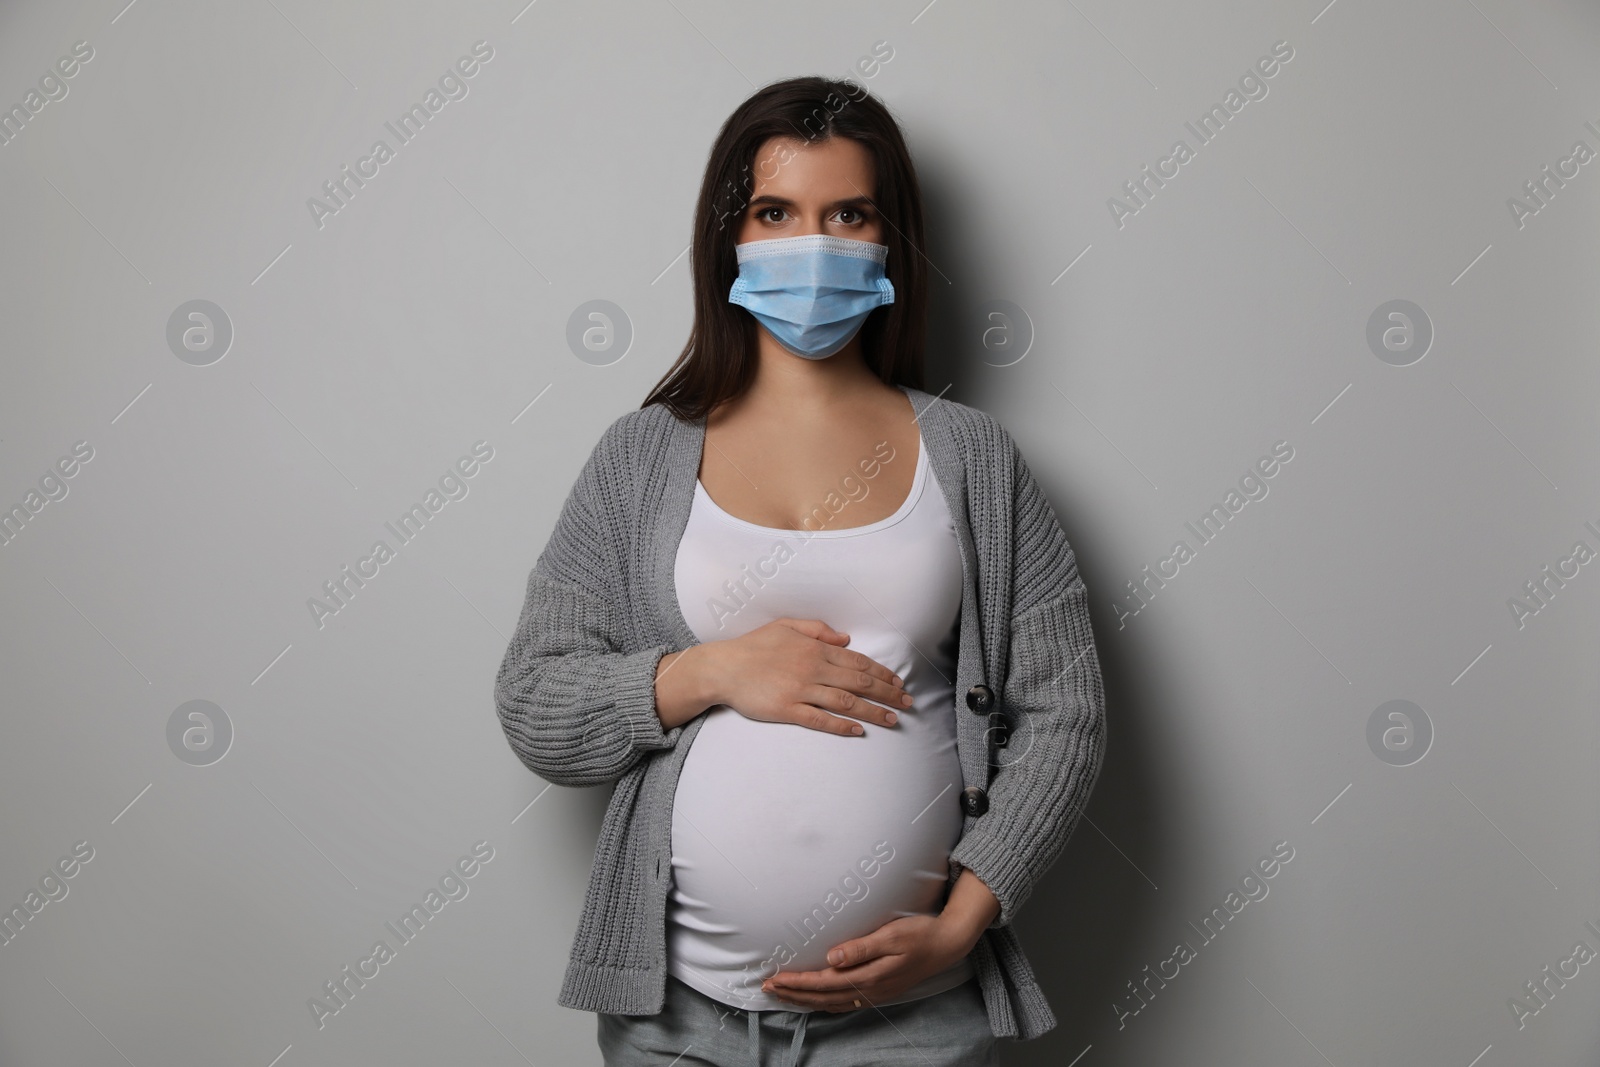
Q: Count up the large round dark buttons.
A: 2